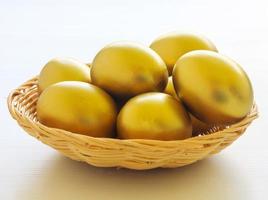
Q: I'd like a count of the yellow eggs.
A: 7